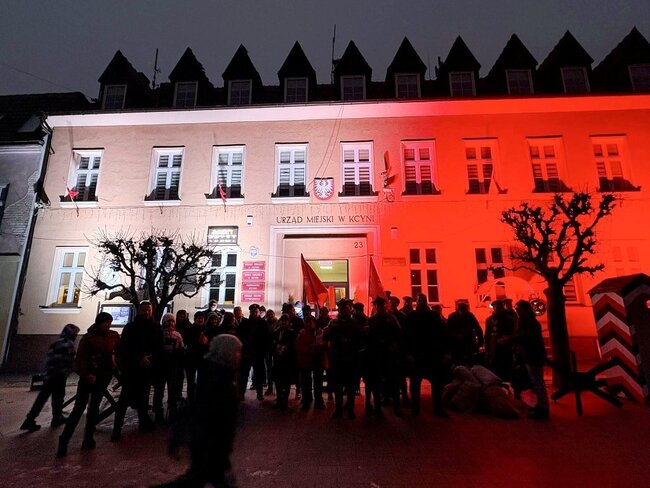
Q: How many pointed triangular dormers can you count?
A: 10